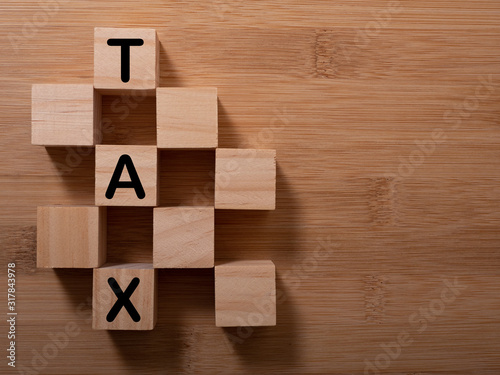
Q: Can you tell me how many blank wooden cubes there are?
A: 6